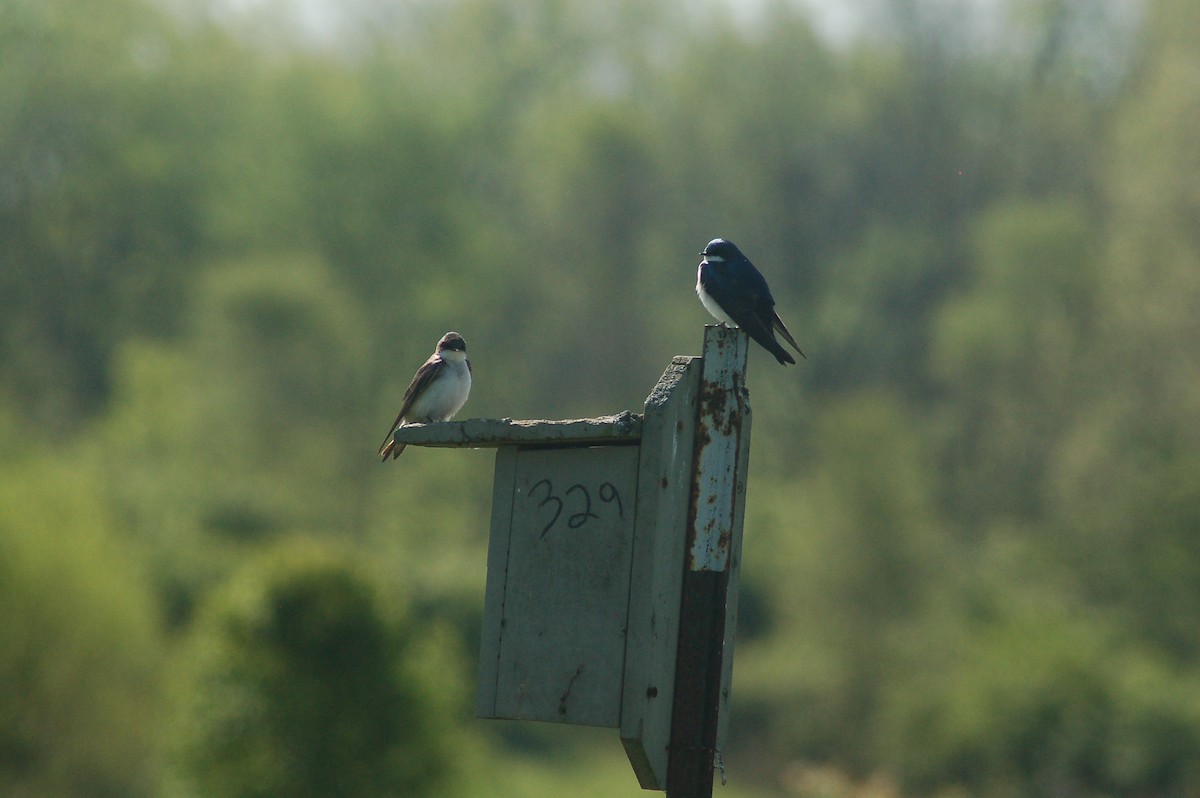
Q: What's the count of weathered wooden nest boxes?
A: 1